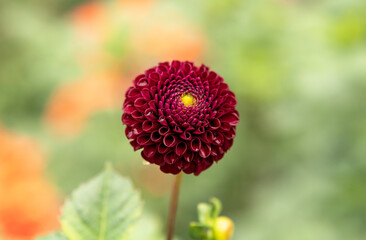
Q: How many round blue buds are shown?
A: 0